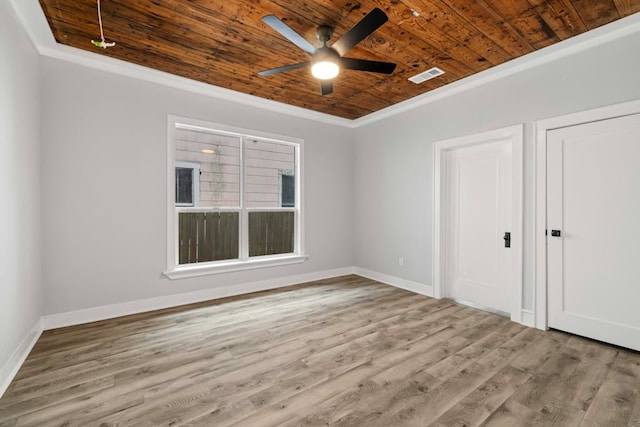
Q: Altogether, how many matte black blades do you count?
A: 5